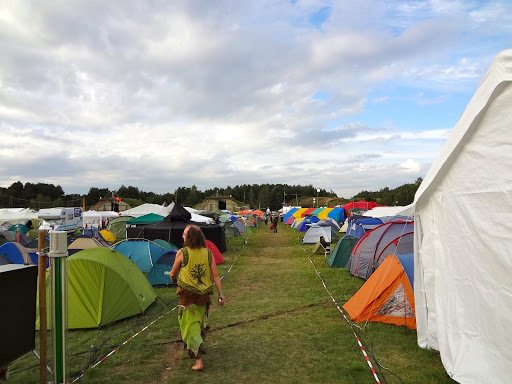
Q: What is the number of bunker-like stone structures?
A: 2